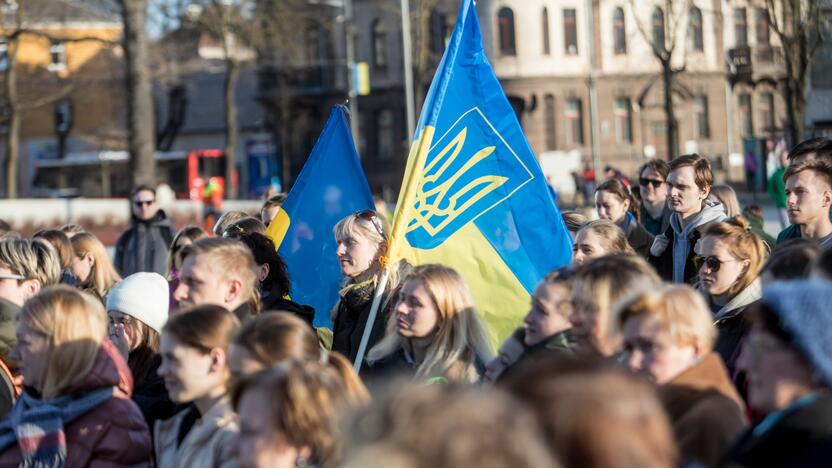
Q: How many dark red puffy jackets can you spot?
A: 1